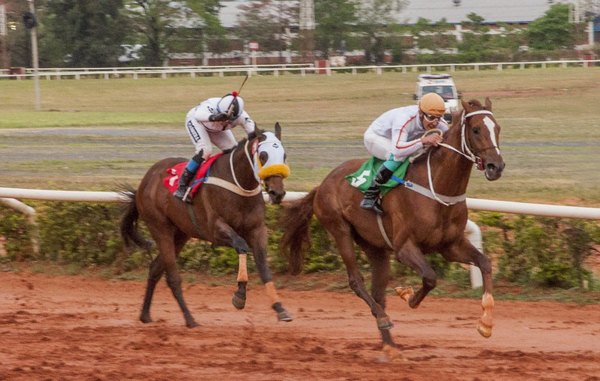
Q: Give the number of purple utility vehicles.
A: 0